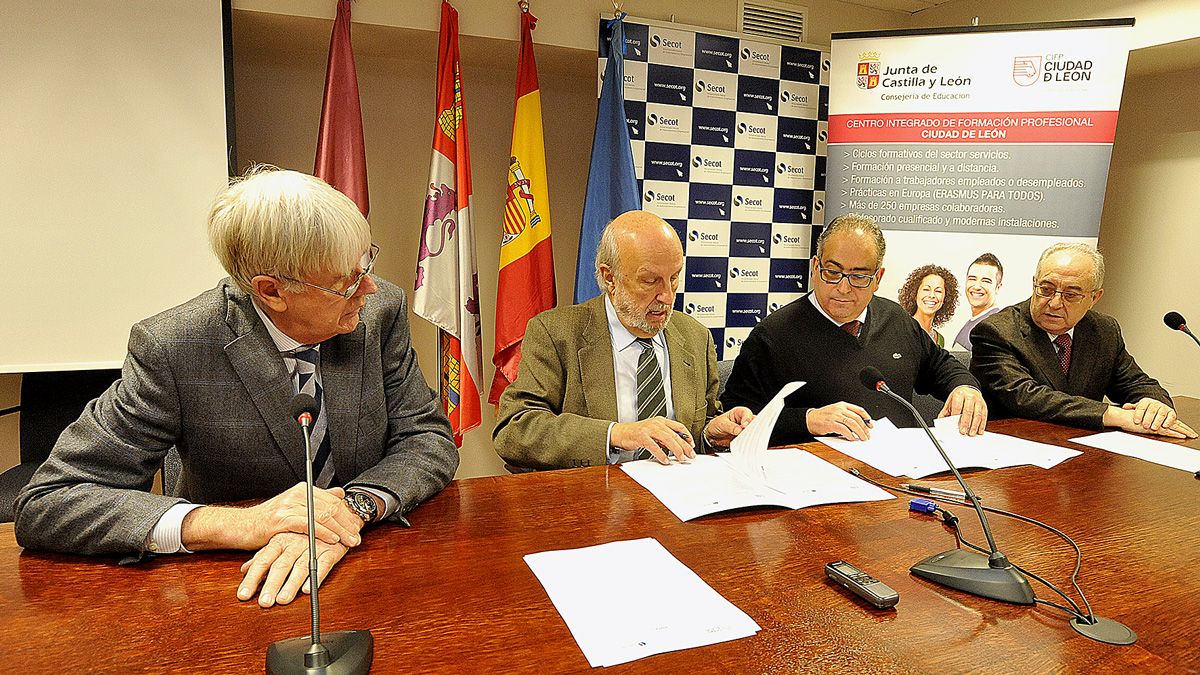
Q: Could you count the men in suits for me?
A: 3